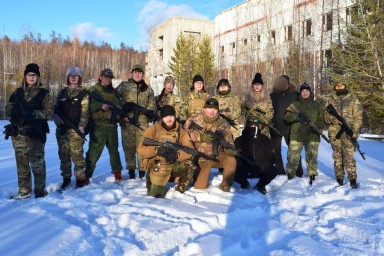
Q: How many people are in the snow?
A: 14